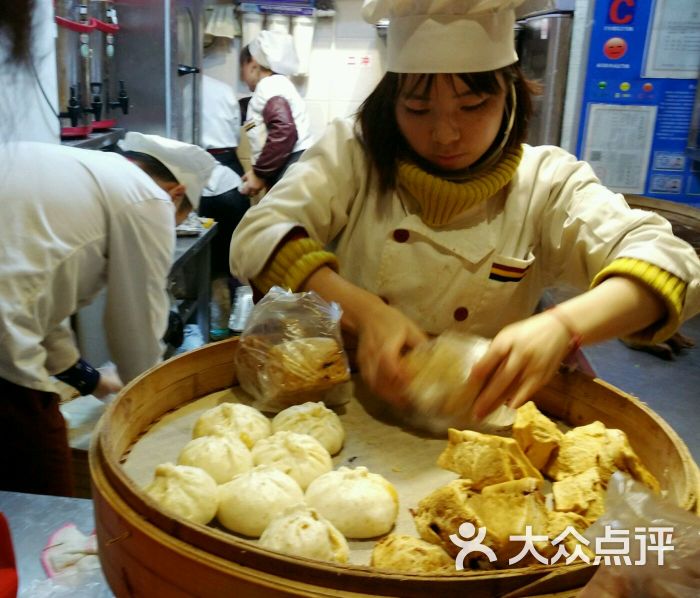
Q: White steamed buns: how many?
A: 8